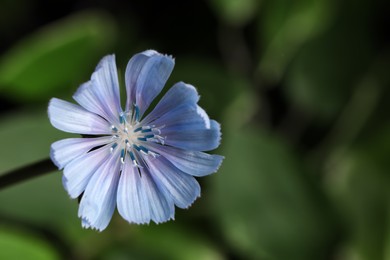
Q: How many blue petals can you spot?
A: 15